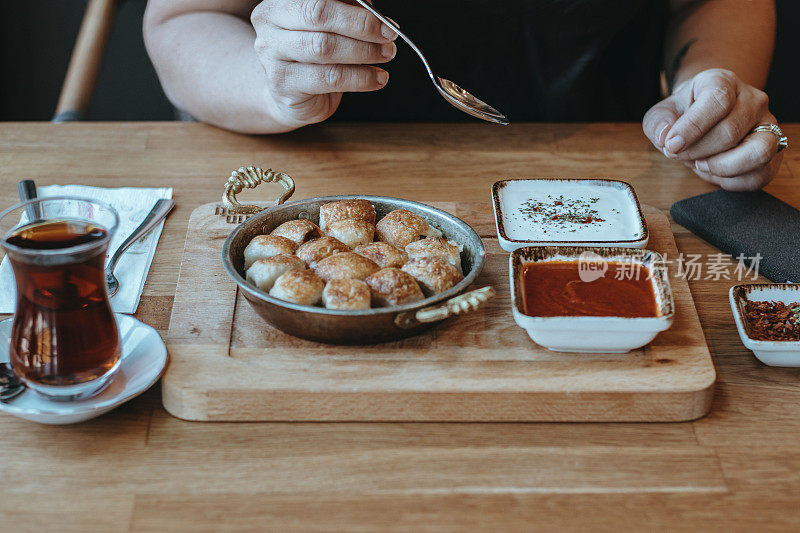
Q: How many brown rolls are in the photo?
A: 14